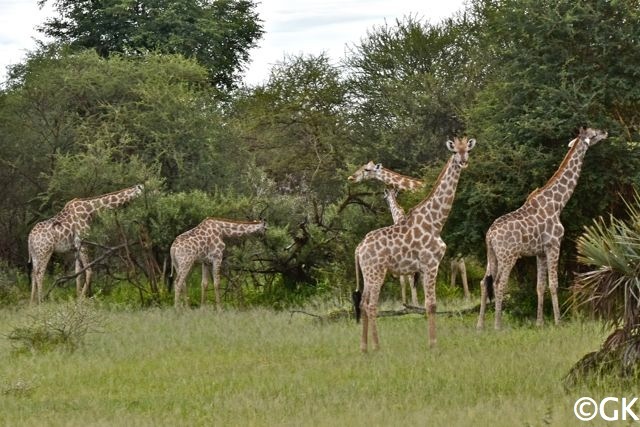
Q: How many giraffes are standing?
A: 6